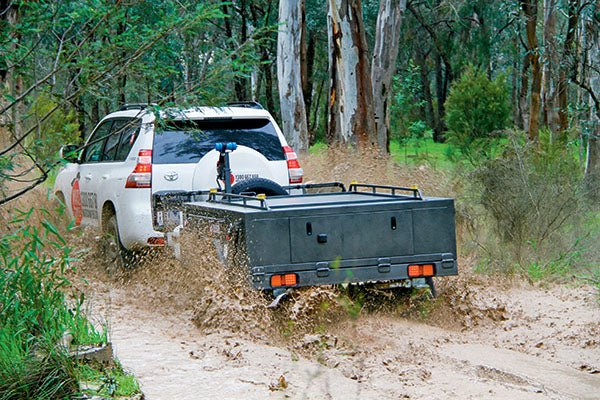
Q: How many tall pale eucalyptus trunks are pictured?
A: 3